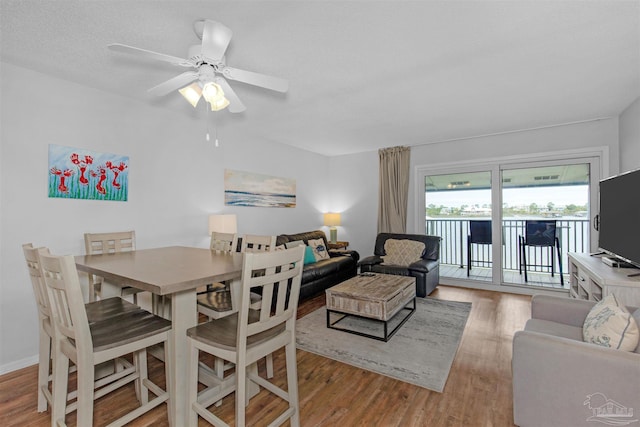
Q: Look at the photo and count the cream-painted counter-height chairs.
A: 6